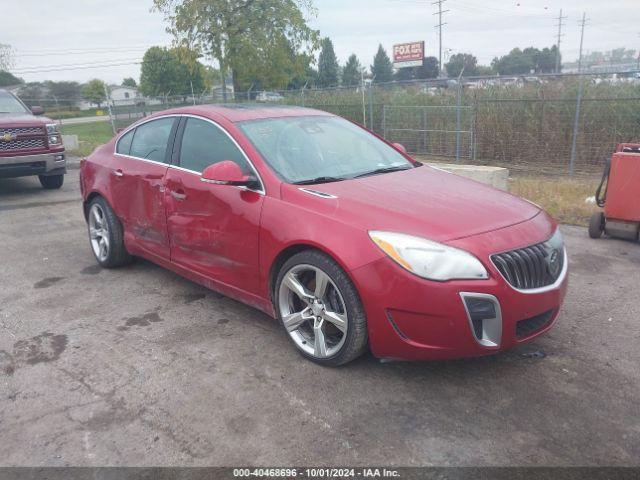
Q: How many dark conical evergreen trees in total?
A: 3